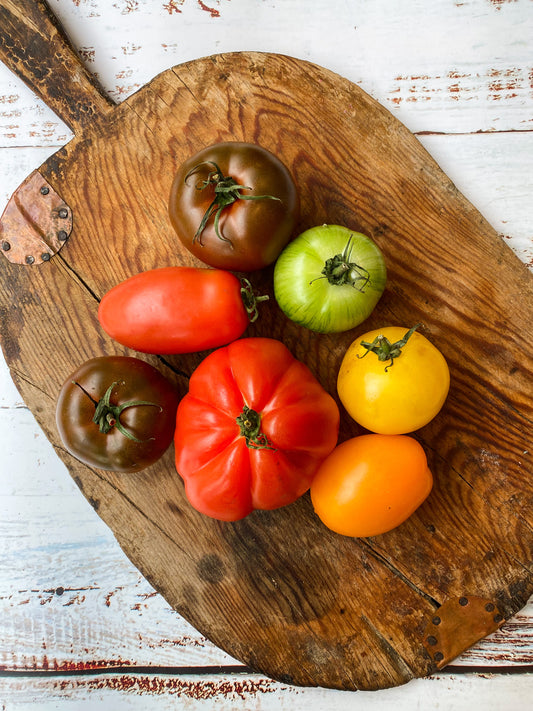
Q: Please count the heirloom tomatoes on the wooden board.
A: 7